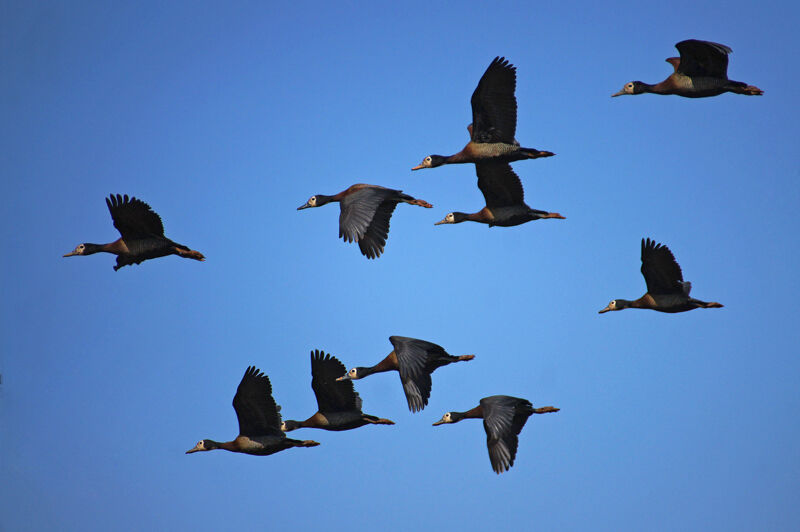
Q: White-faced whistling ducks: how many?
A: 10